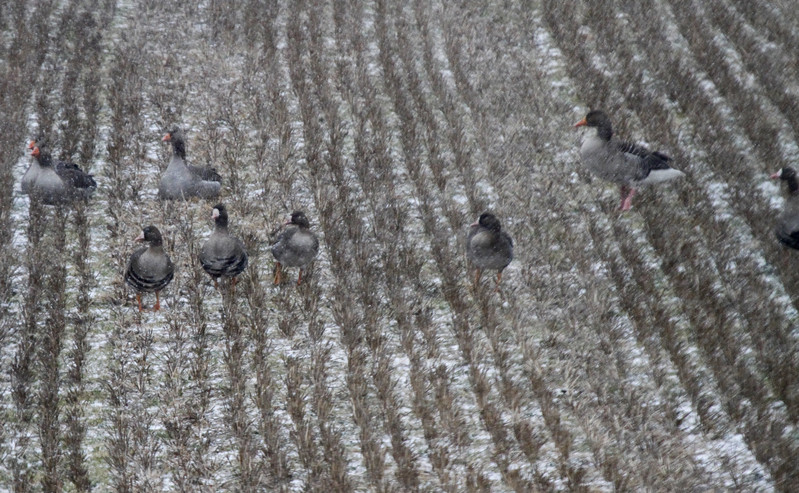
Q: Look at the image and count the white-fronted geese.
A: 5